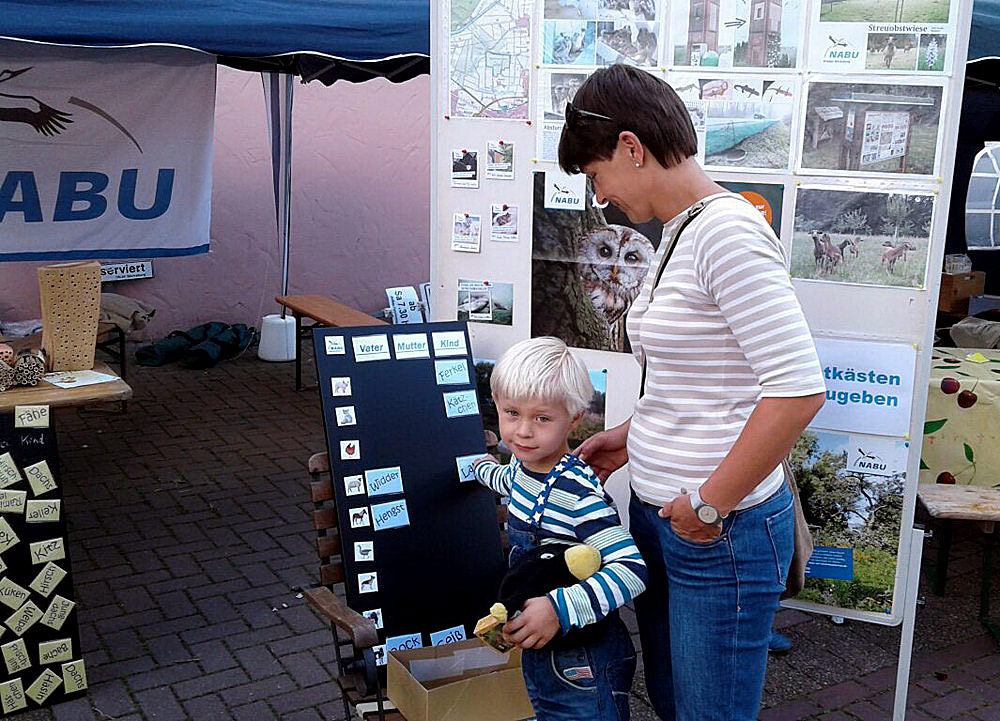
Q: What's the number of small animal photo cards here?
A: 9